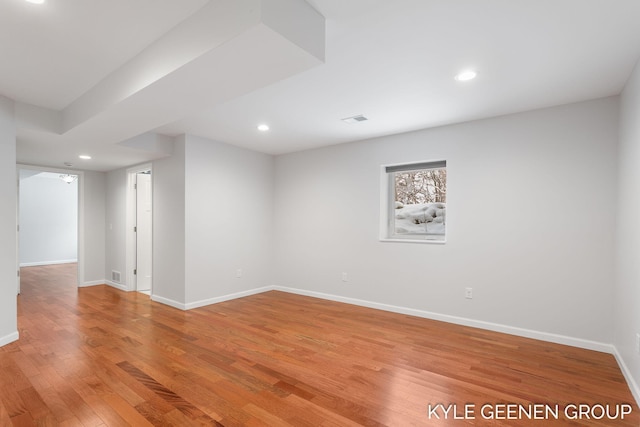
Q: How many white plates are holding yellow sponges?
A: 0